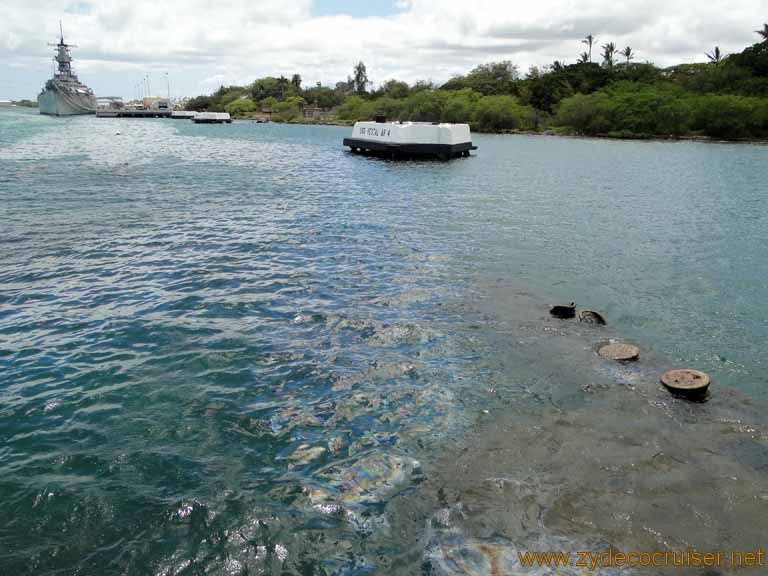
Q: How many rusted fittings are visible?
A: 4